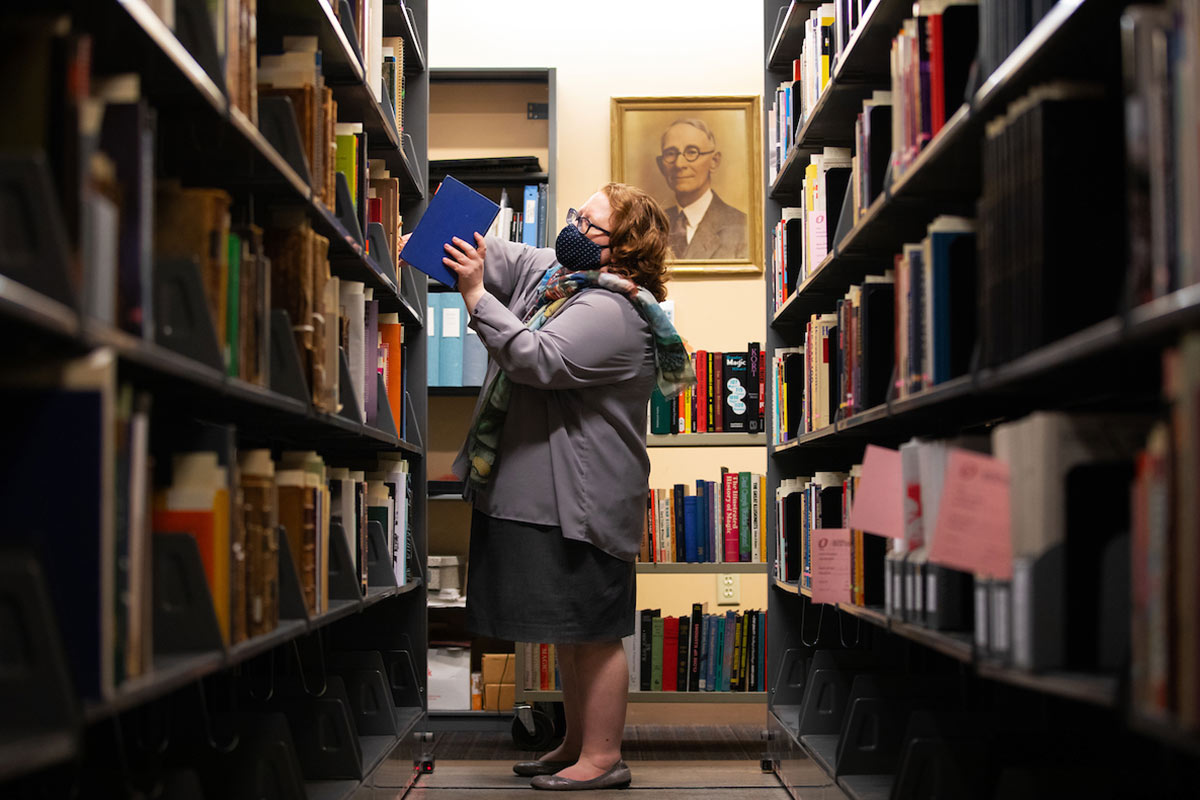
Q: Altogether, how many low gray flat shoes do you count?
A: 2